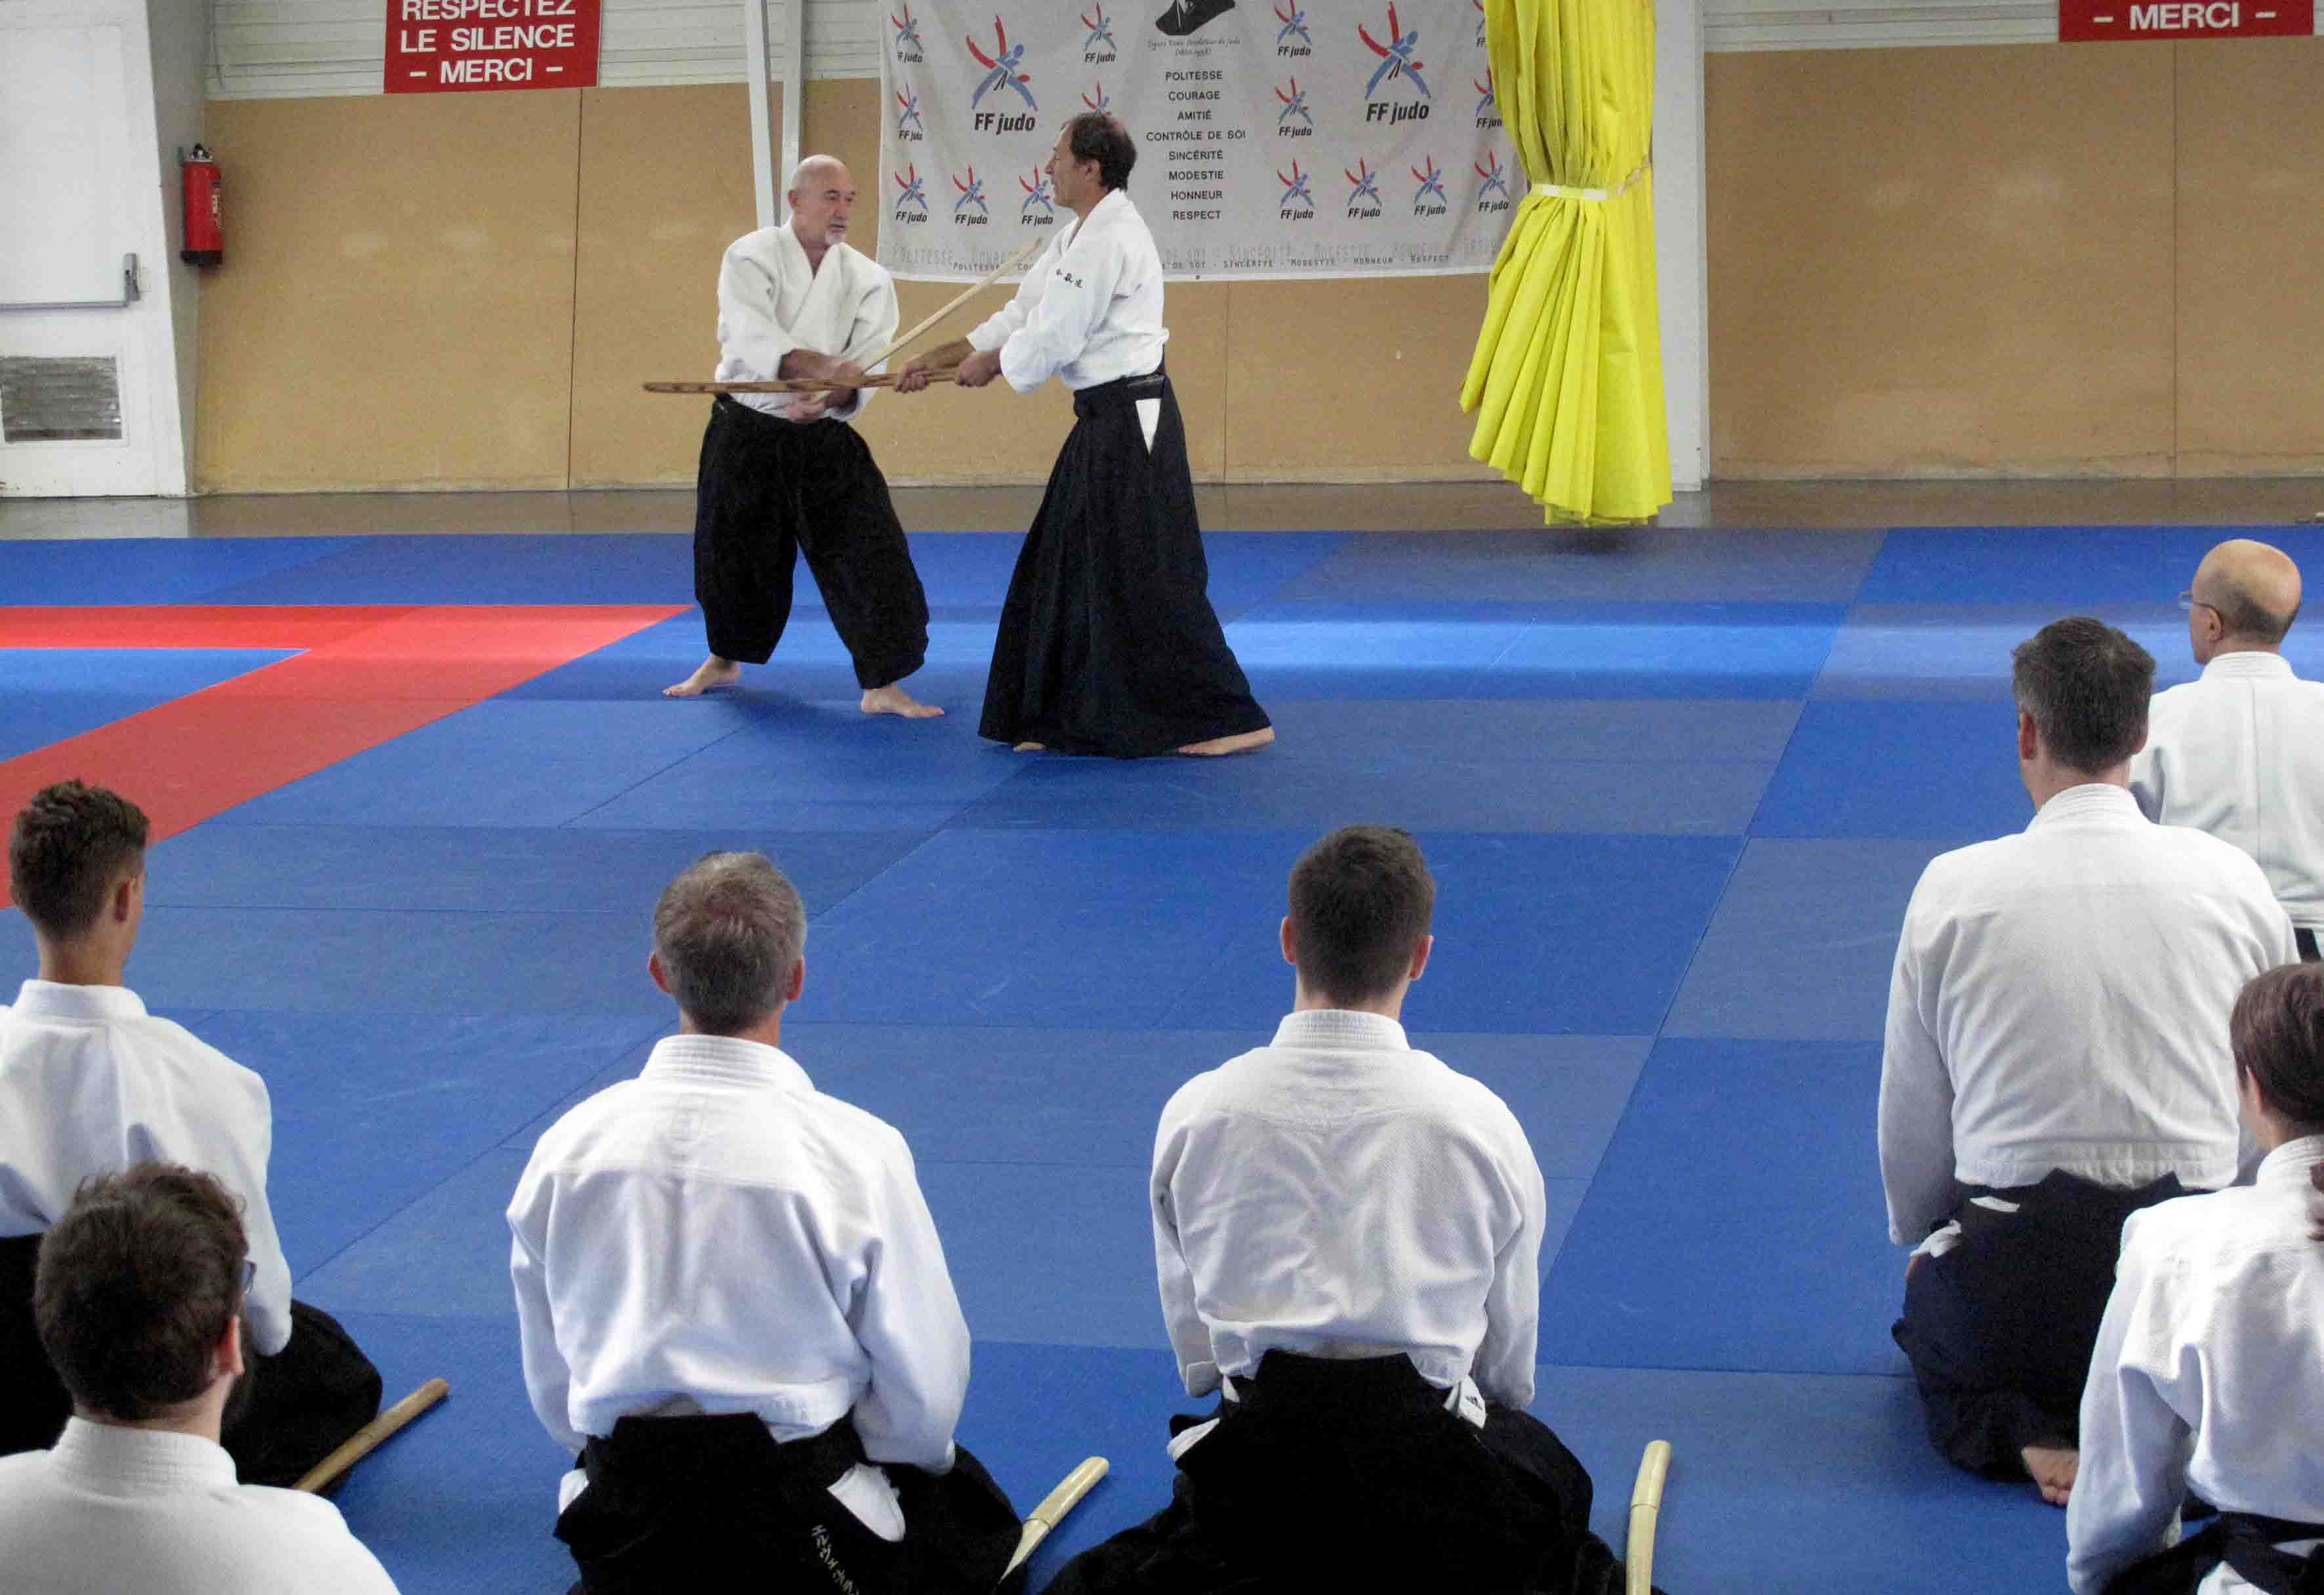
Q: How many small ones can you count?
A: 15